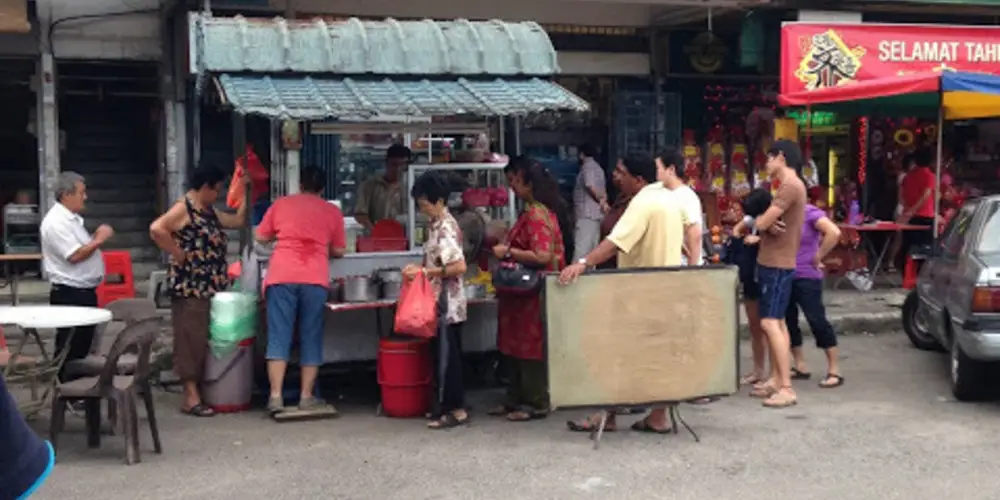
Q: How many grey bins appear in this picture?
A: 1